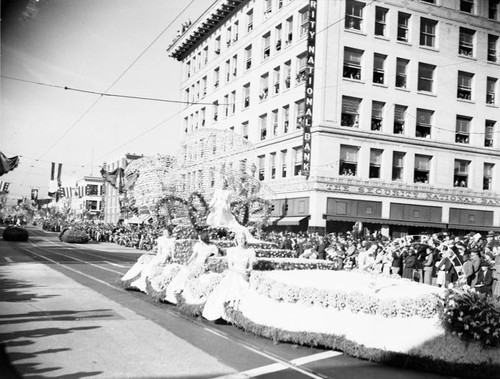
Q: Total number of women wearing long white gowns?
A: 4